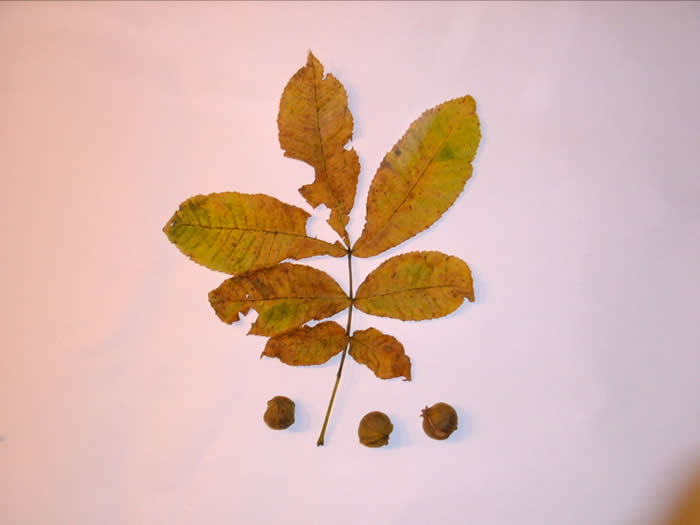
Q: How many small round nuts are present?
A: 3